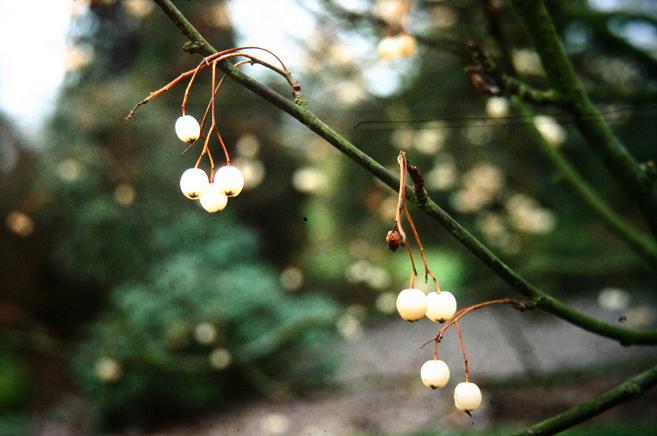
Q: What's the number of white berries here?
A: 8